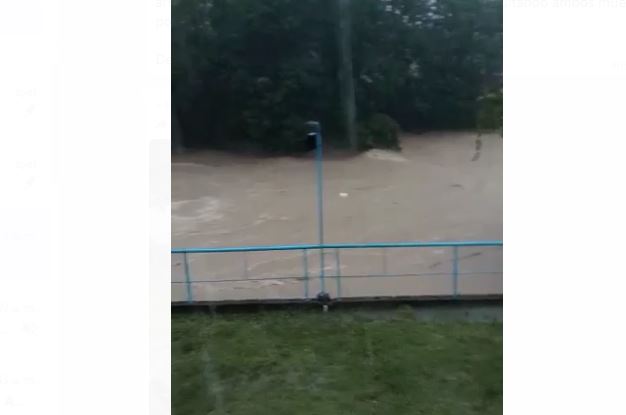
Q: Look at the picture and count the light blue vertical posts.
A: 5